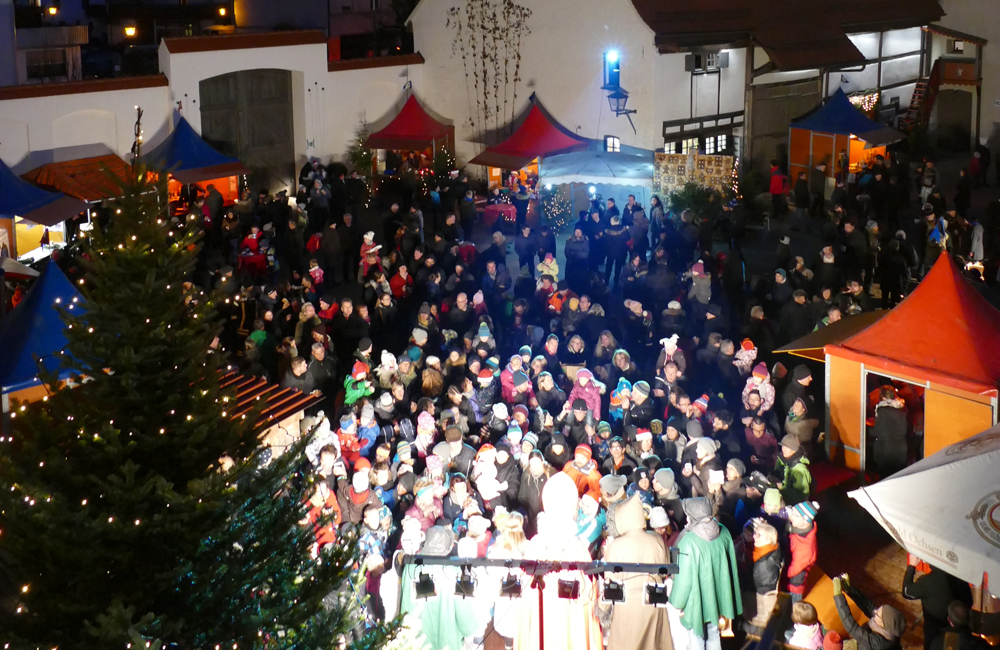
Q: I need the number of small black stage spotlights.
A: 6